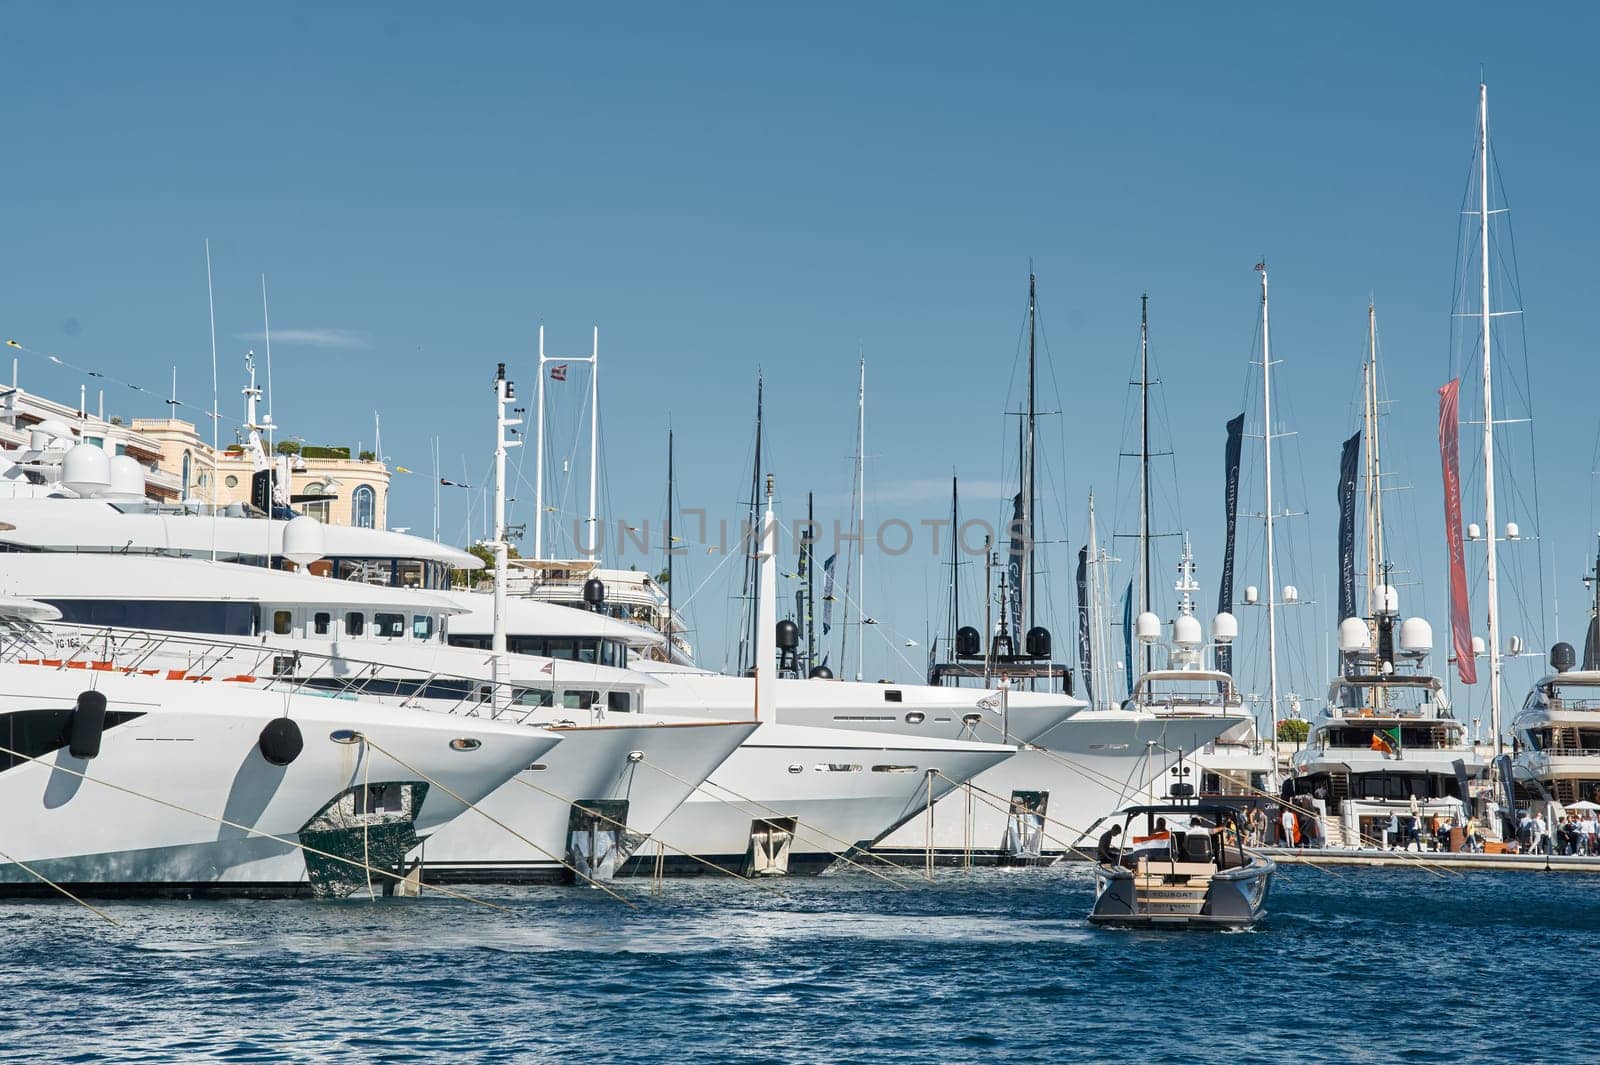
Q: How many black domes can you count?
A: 6